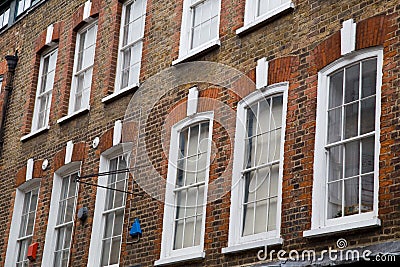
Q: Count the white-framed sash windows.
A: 11